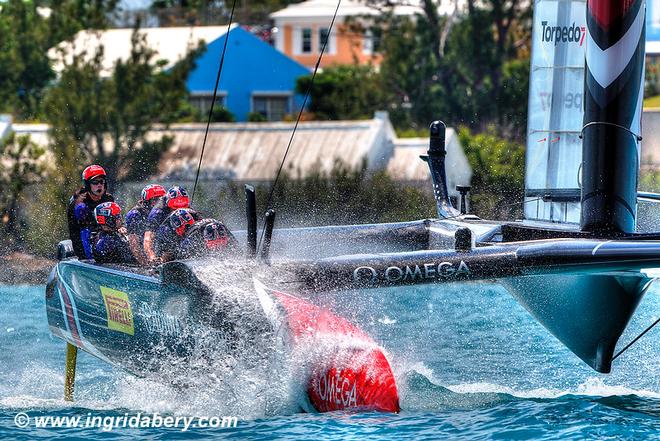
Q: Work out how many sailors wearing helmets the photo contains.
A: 6